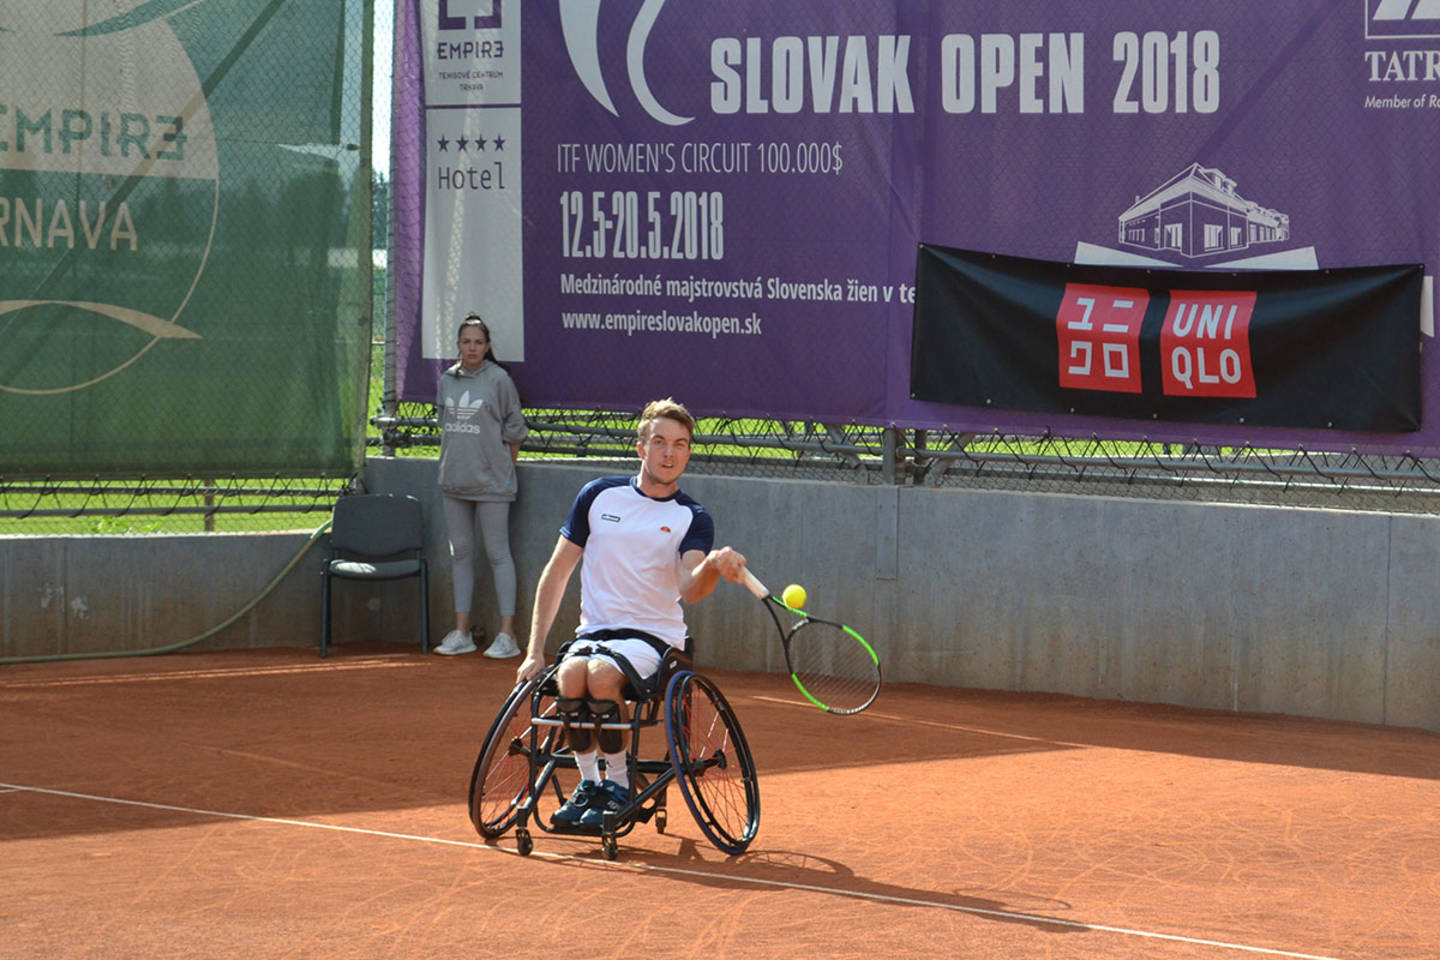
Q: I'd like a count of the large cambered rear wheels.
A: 2